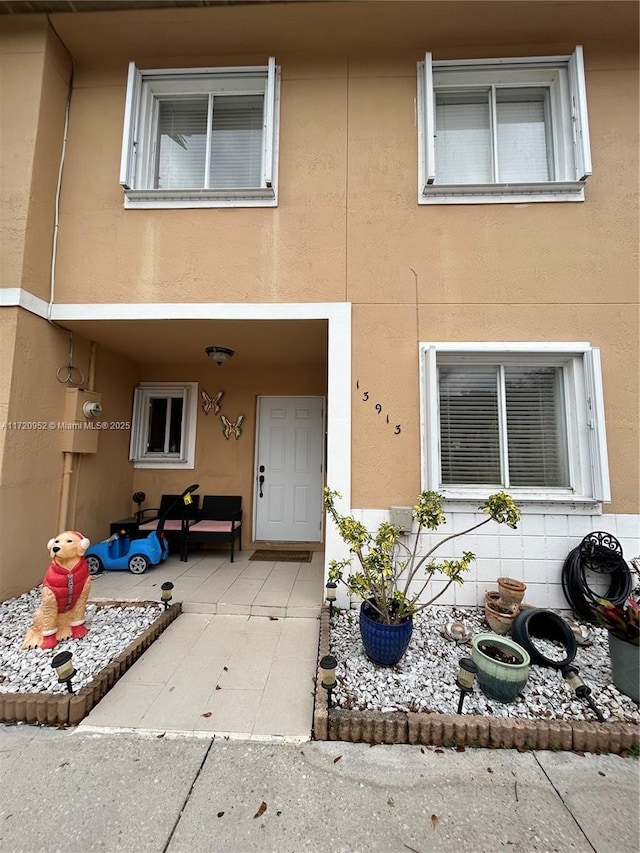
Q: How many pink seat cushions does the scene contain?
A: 2